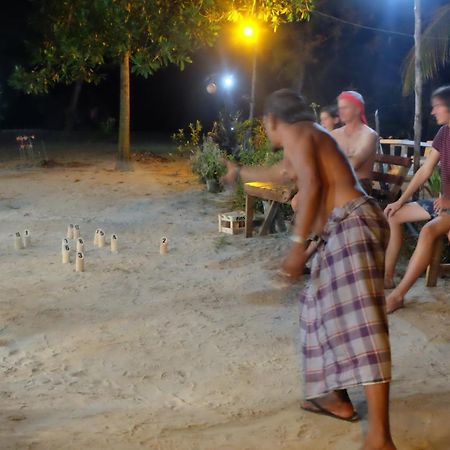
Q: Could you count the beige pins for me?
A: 12